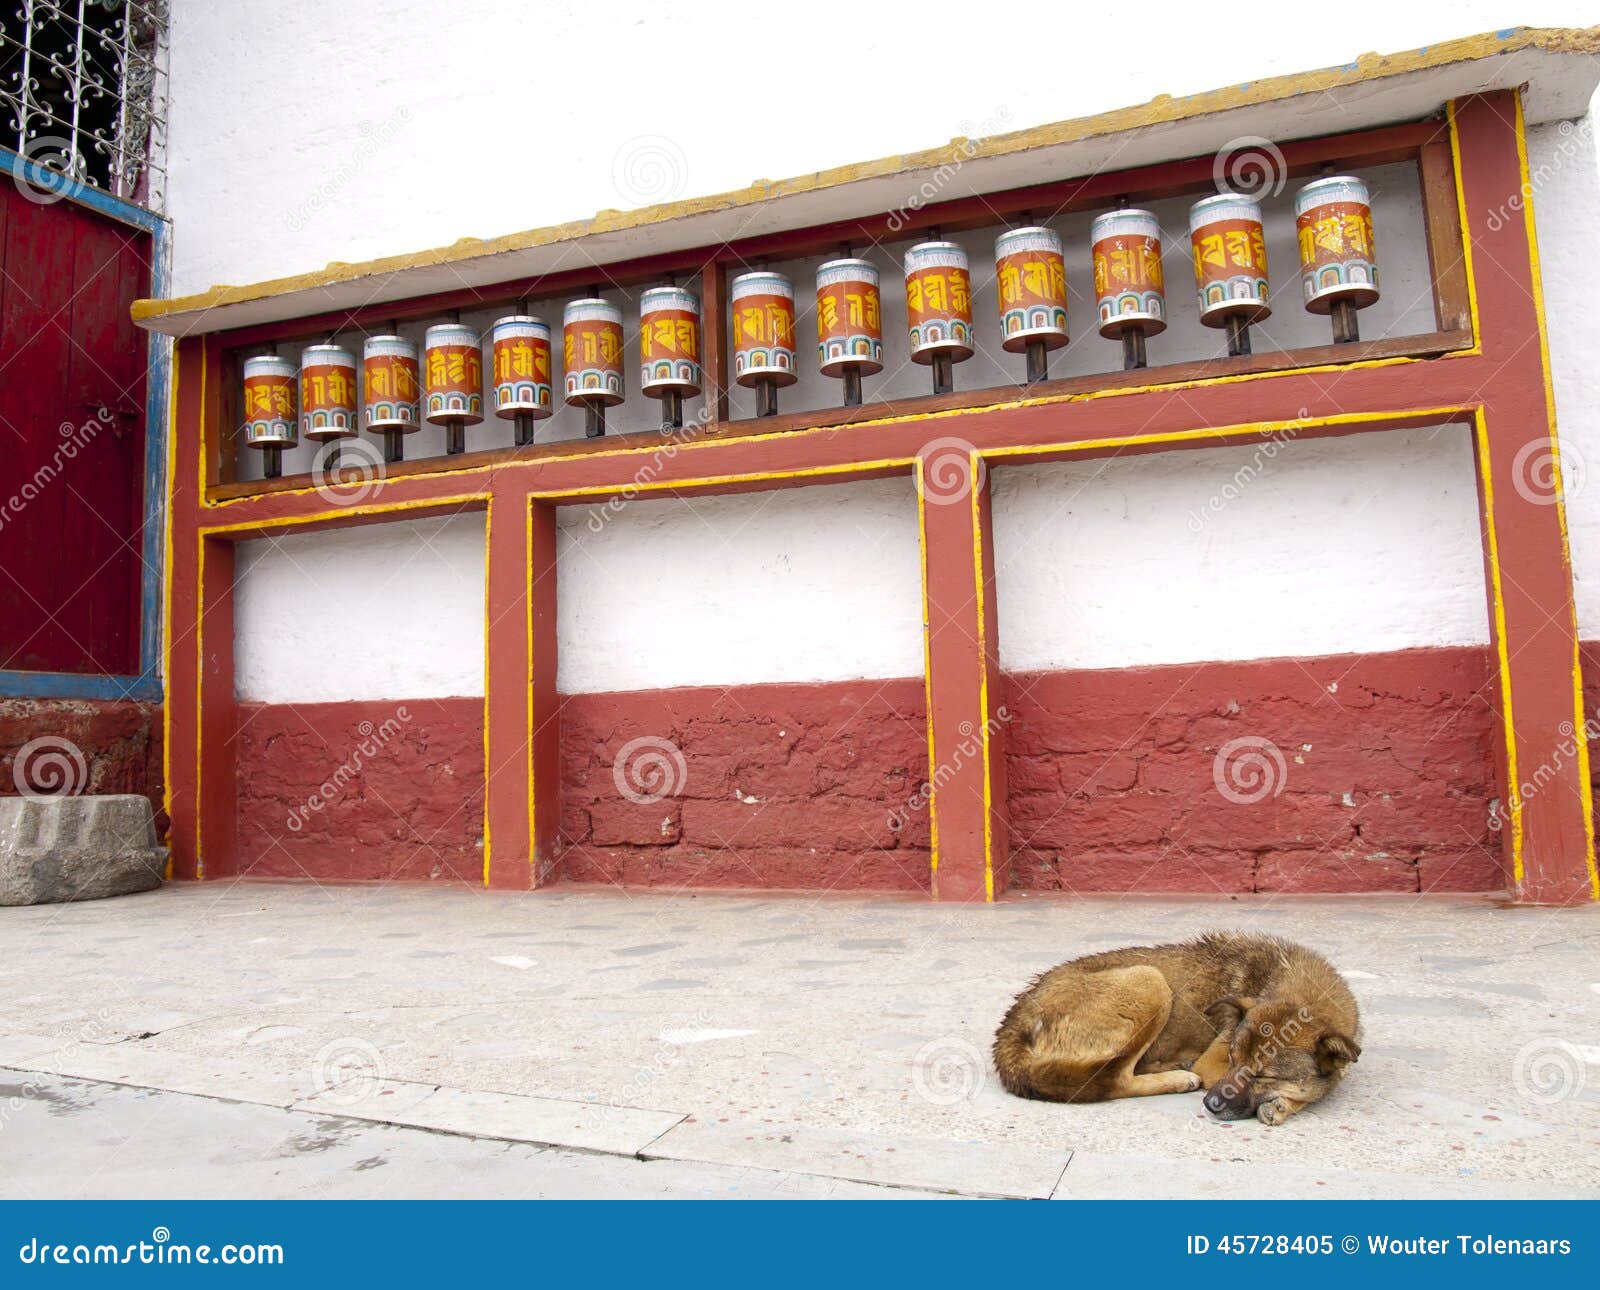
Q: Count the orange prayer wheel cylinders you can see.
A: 14